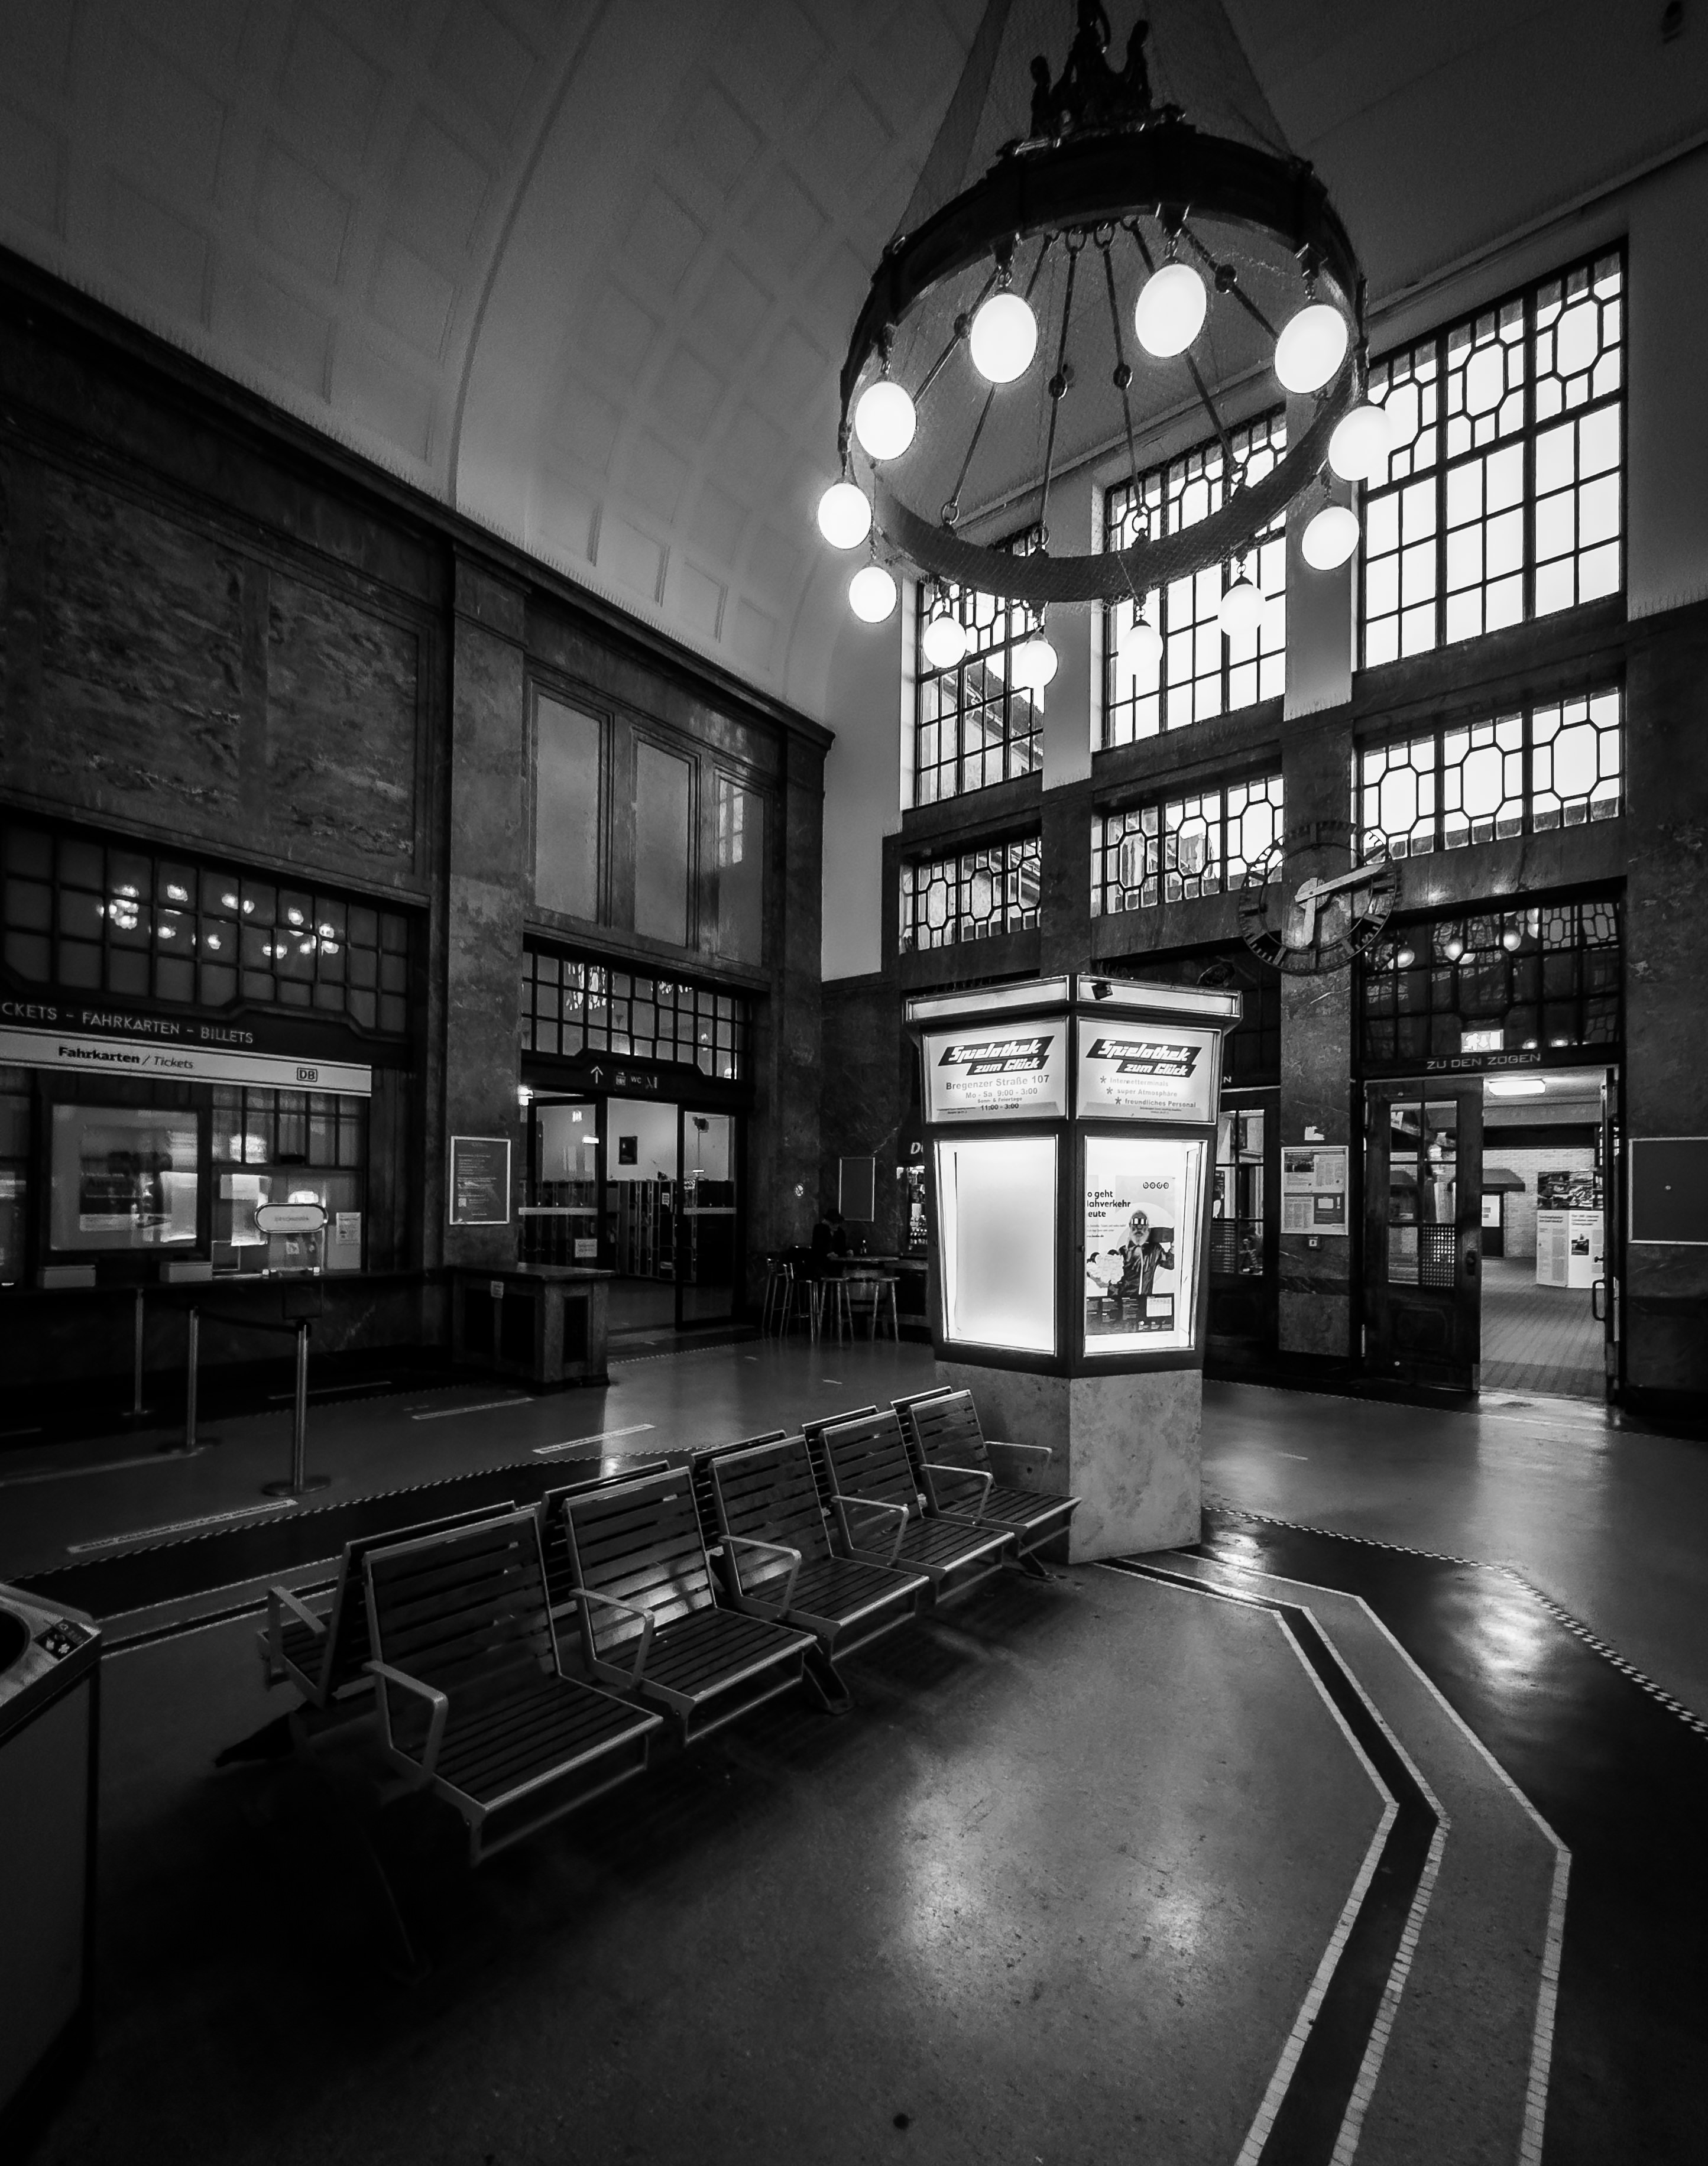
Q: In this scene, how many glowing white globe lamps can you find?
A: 12